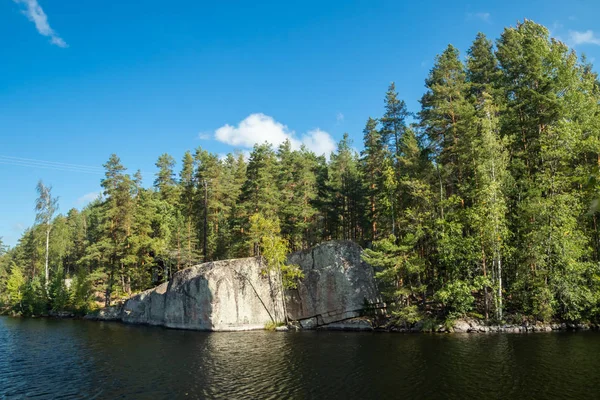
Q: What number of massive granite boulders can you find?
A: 2